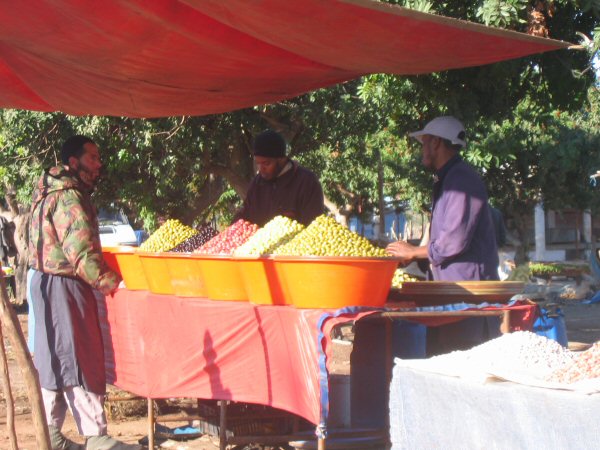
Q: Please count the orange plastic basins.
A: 6